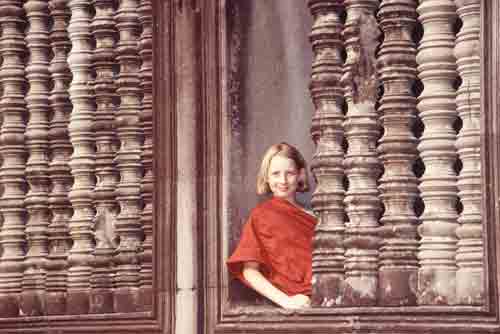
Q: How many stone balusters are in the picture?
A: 12